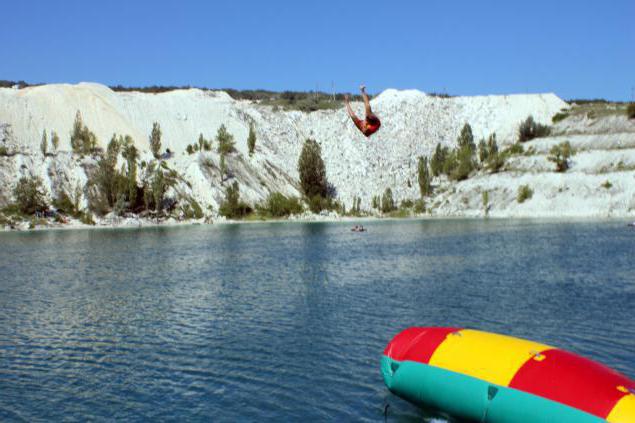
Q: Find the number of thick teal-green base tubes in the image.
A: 1